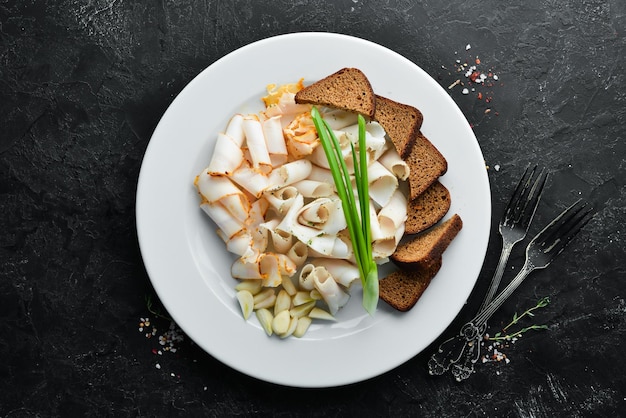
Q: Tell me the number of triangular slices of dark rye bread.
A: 6